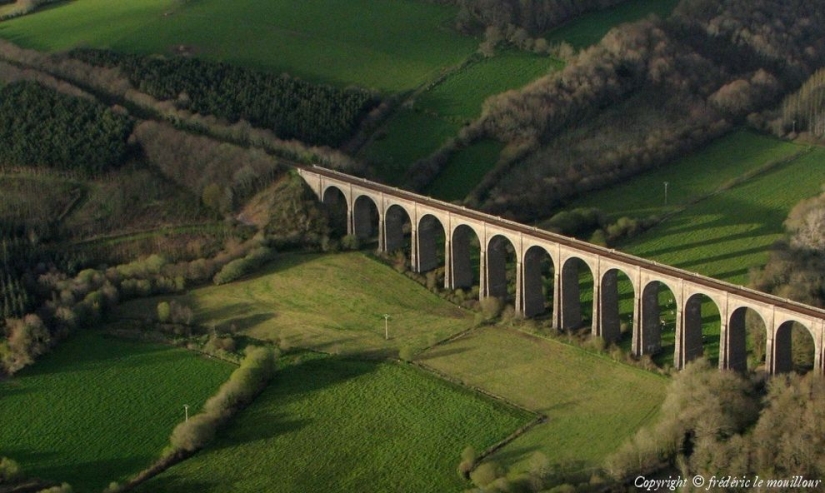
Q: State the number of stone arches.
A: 13